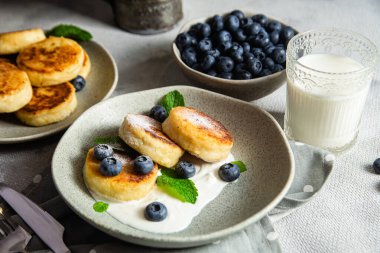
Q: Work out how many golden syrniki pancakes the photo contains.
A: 8